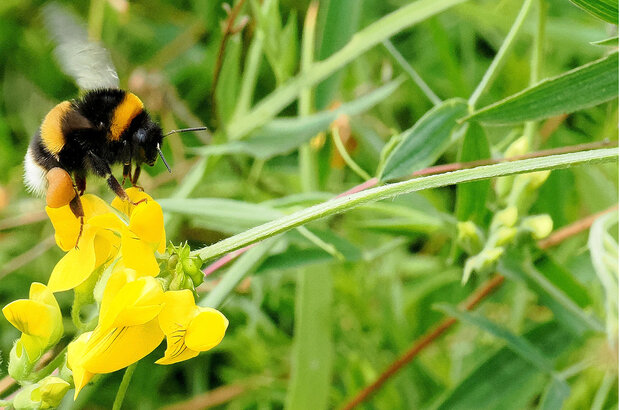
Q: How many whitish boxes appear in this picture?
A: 0